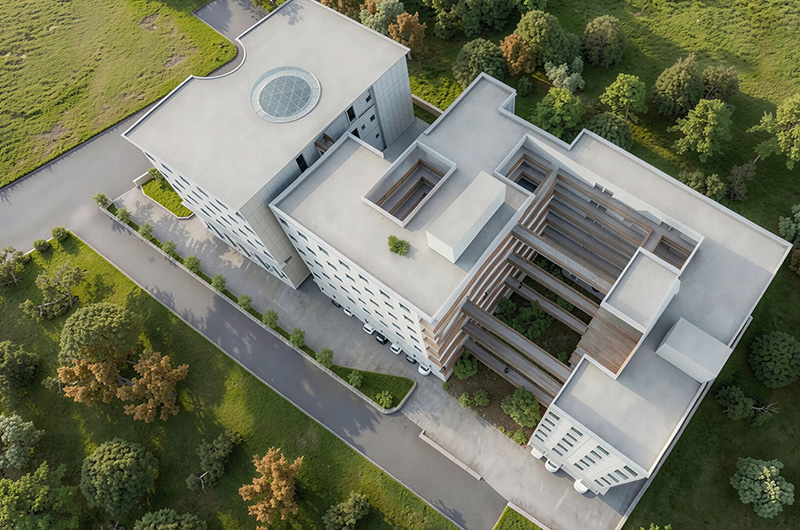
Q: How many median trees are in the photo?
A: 12